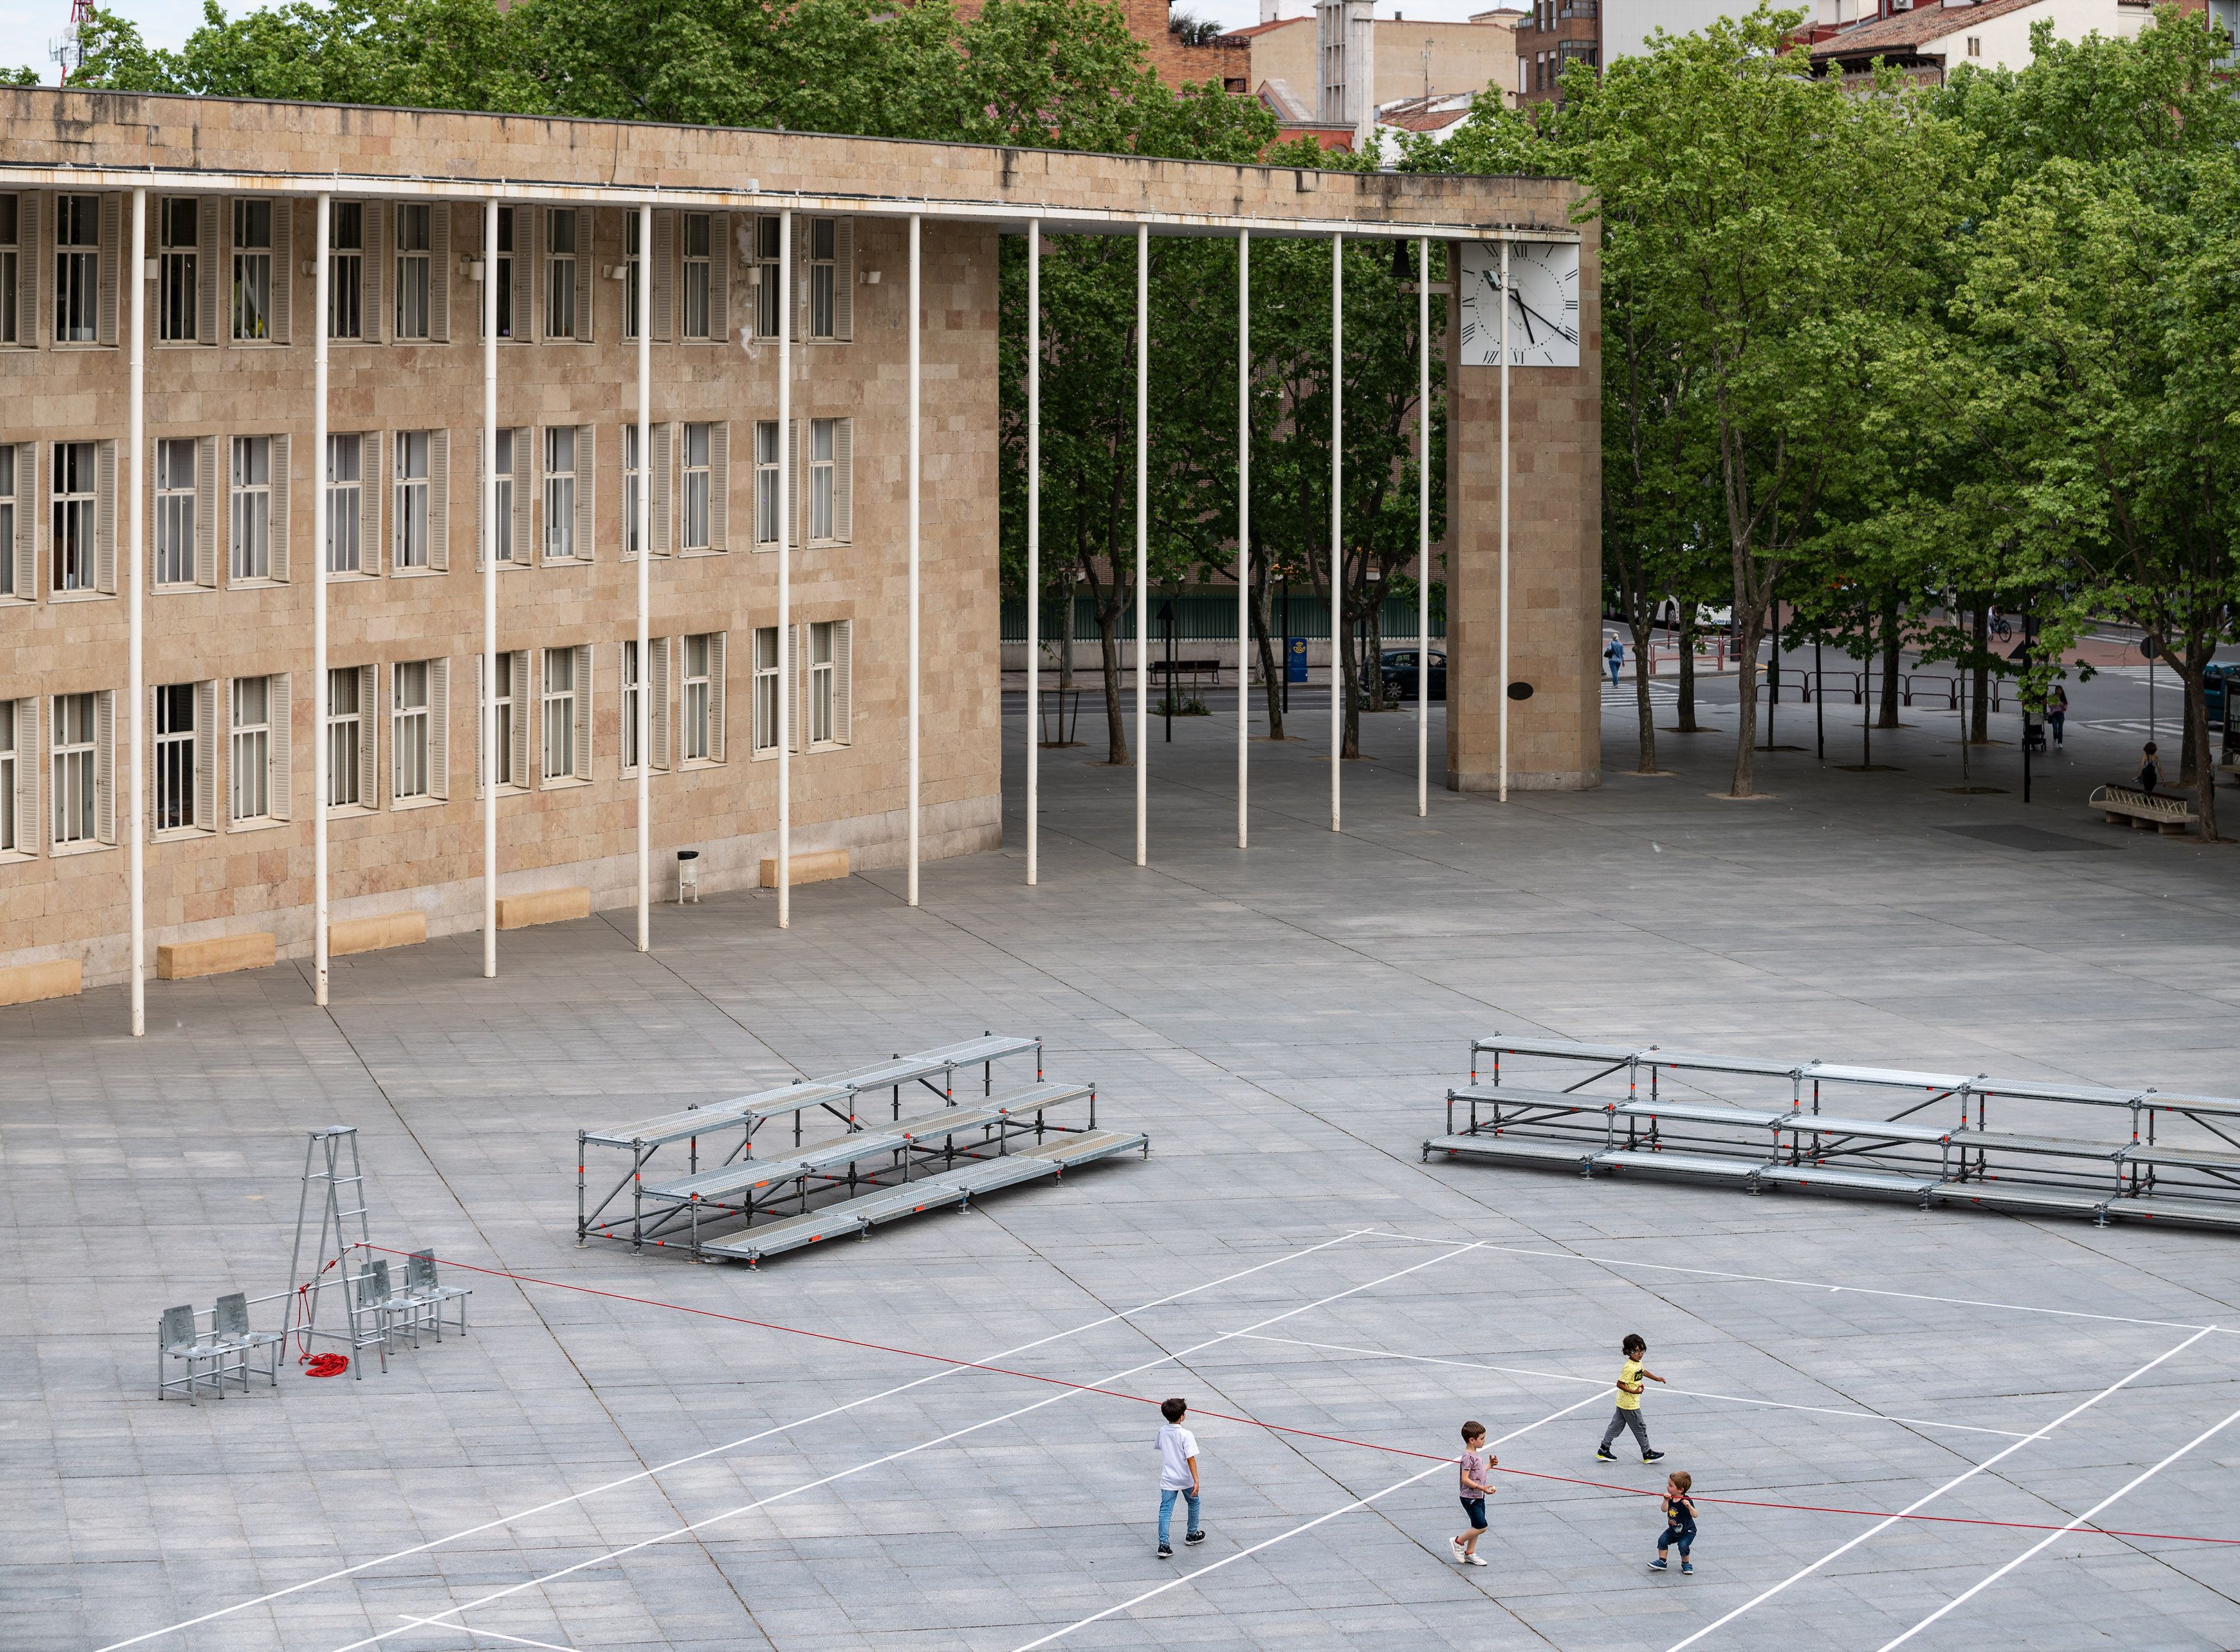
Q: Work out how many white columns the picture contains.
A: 12